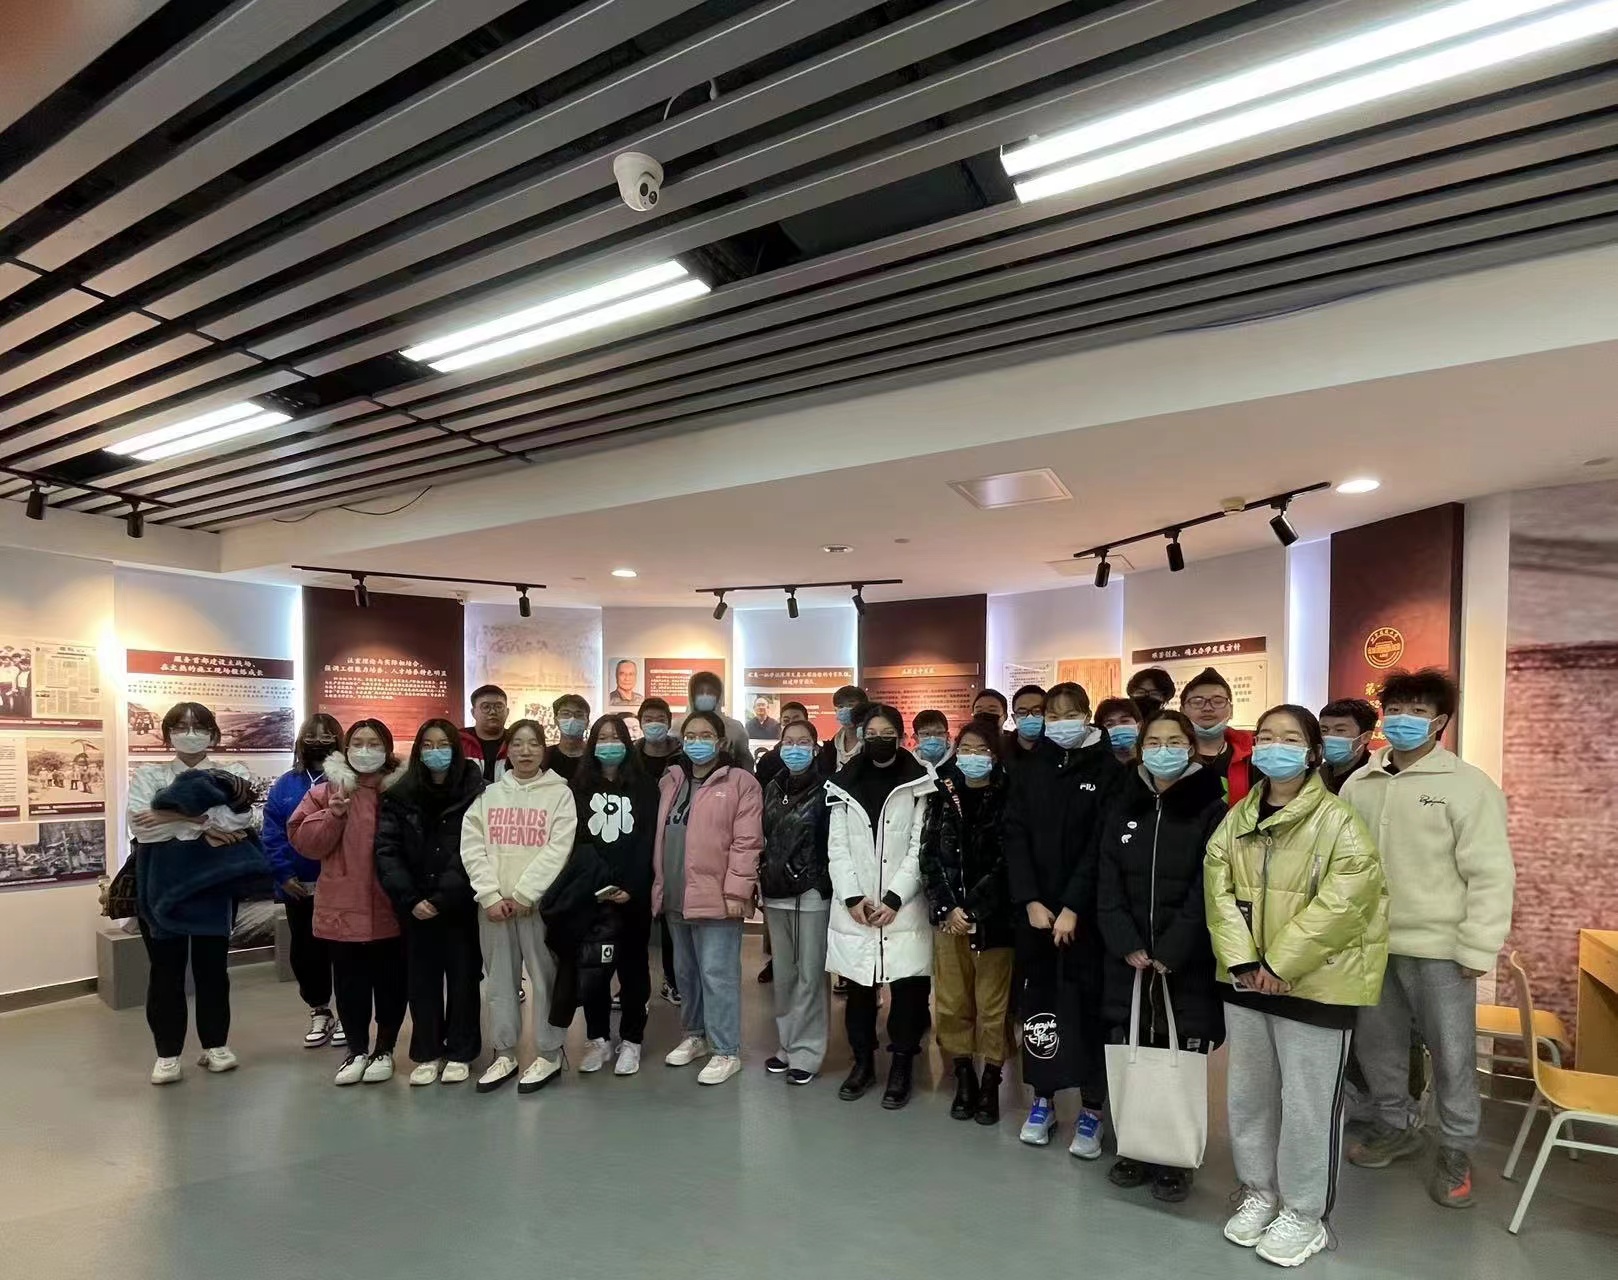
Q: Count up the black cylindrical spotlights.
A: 10